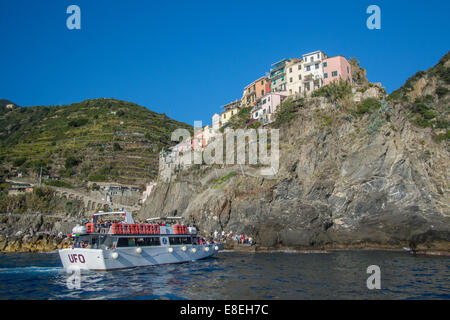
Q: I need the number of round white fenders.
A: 7